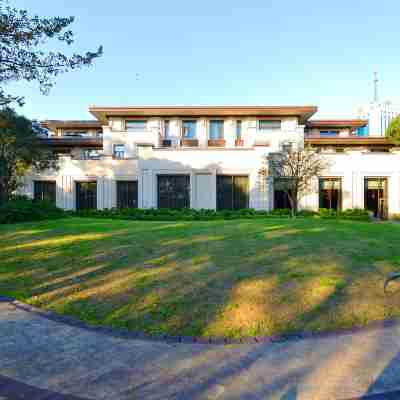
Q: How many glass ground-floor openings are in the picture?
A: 8